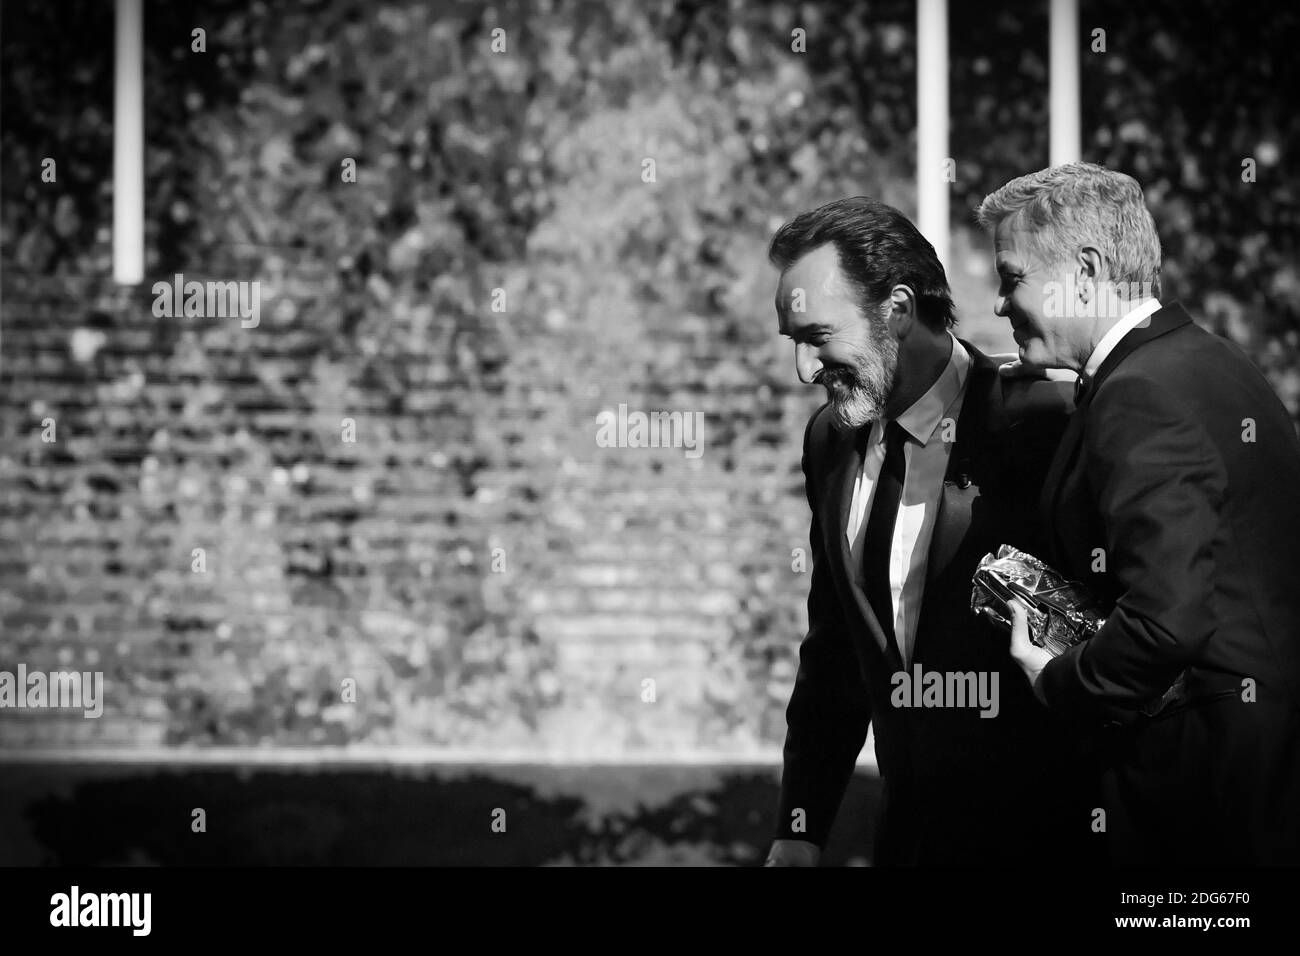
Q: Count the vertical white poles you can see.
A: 3